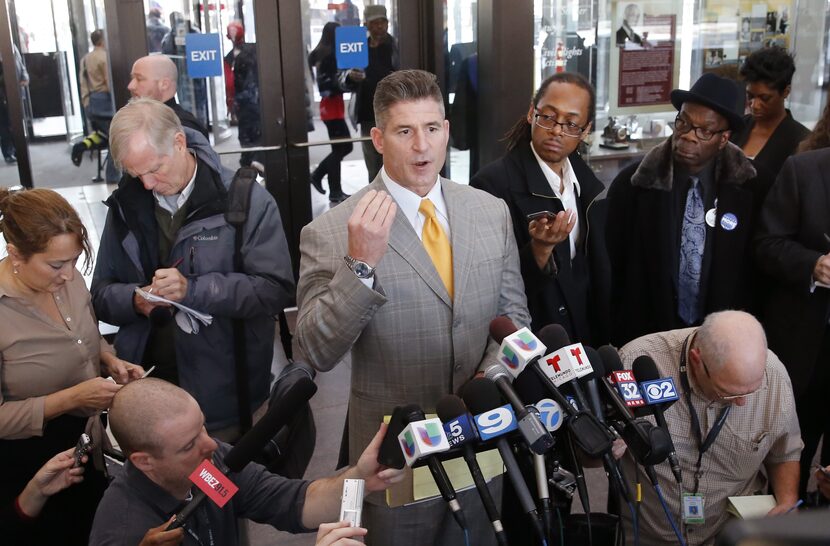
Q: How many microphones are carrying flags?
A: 9